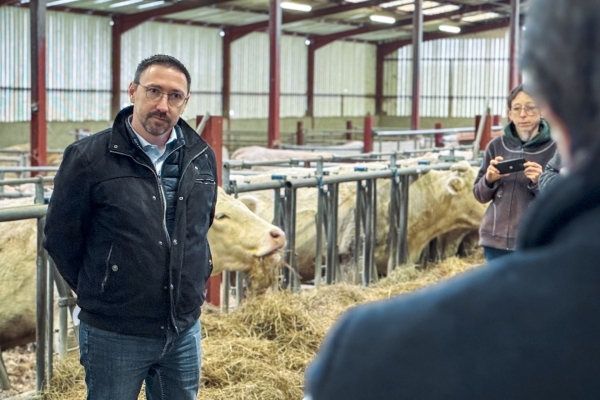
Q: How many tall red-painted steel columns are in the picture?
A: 8